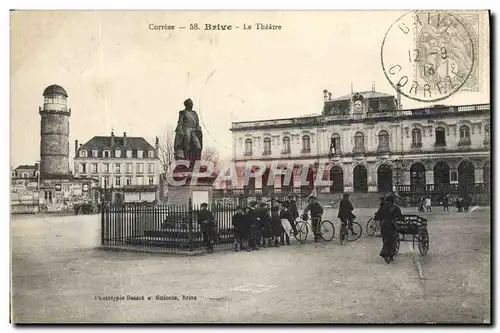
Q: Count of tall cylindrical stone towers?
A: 1